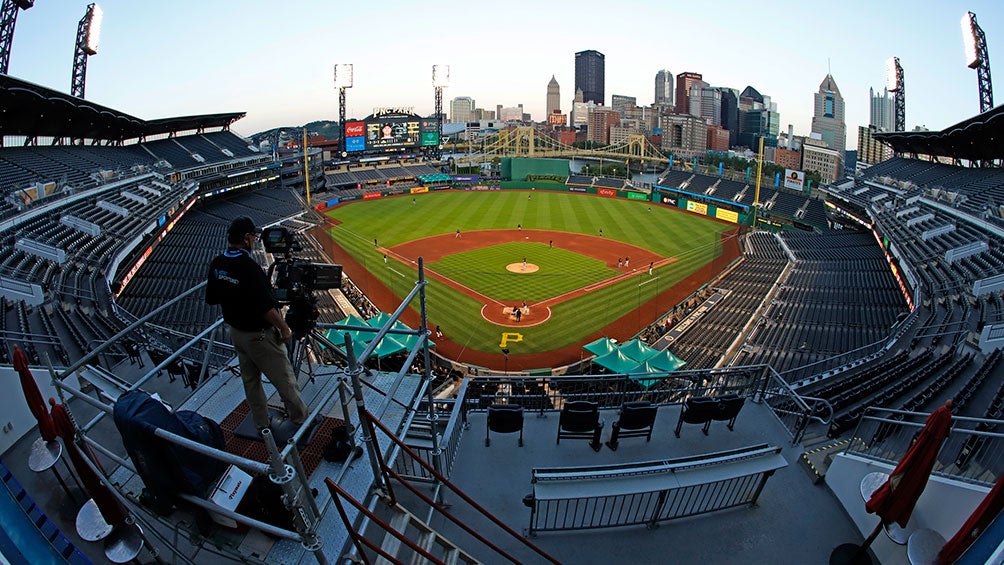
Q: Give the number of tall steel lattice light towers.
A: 6